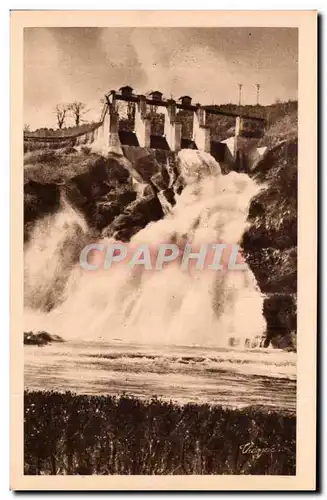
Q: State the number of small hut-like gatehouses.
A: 3